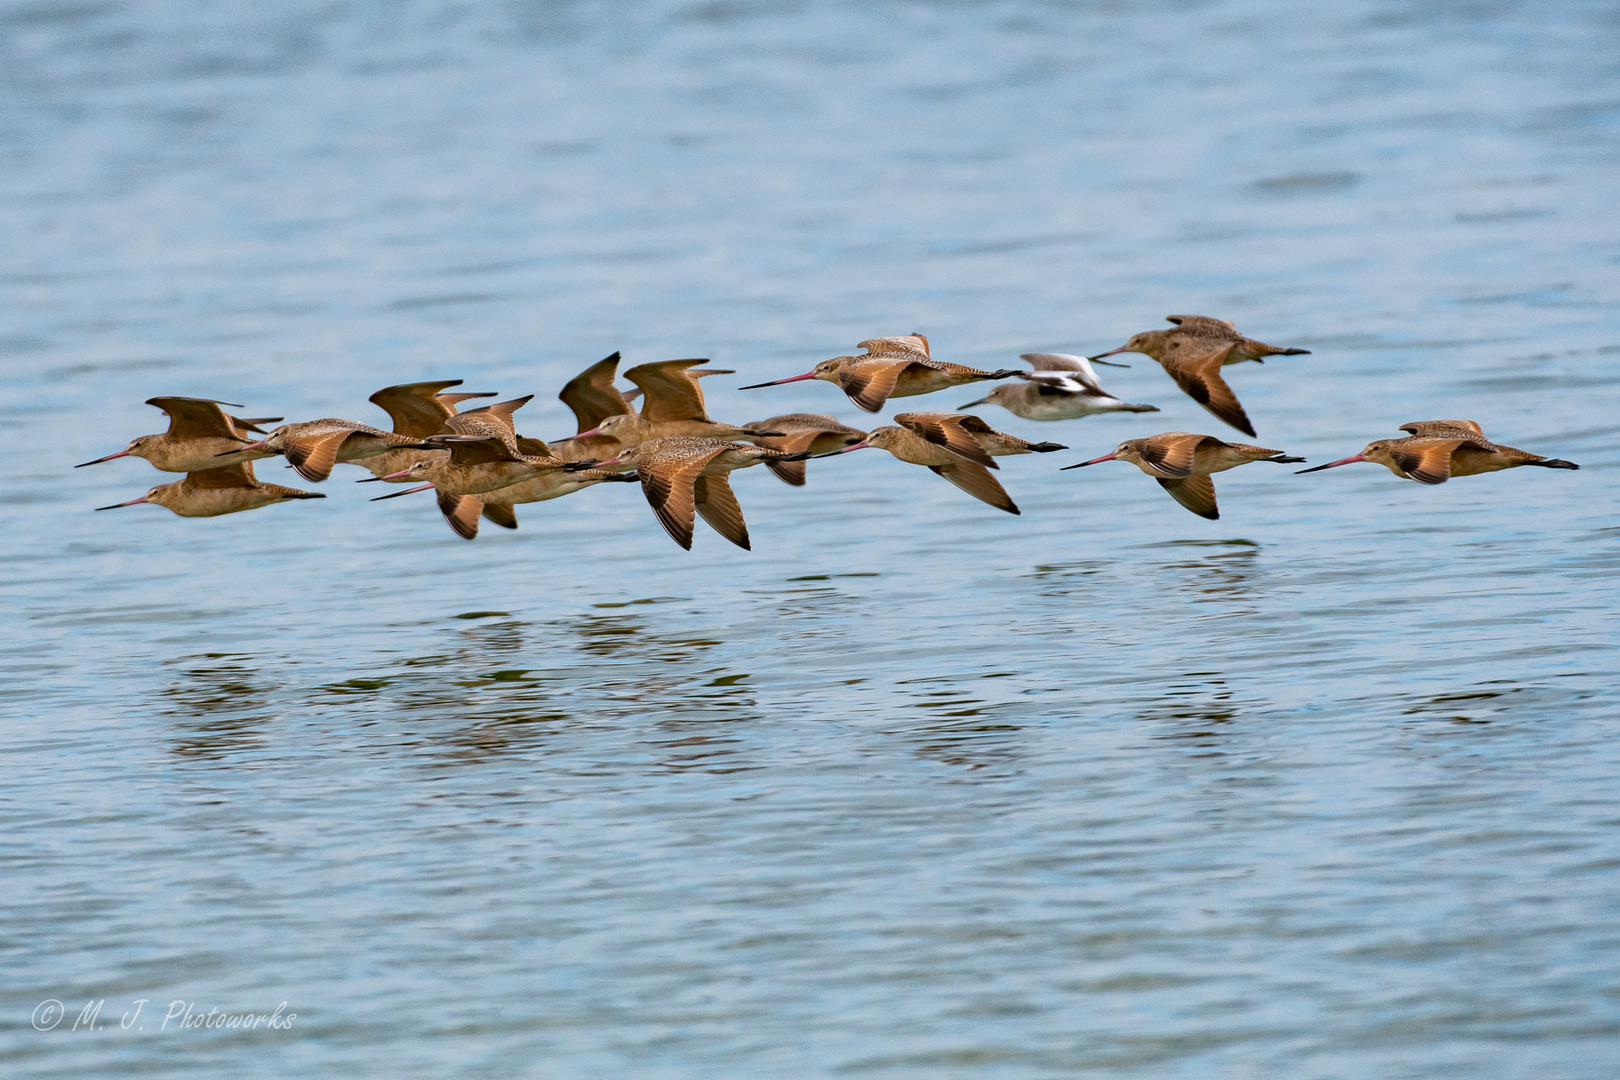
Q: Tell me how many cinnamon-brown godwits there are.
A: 15